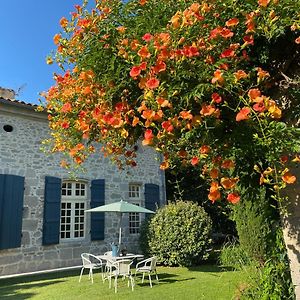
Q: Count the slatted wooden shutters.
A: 4